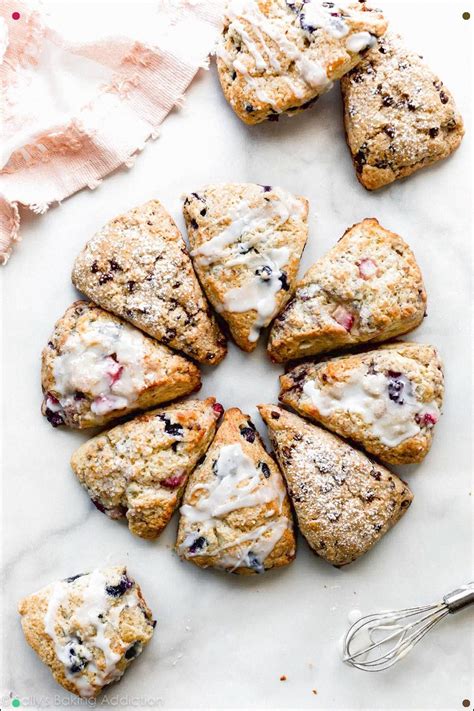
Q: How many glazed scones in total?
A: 6